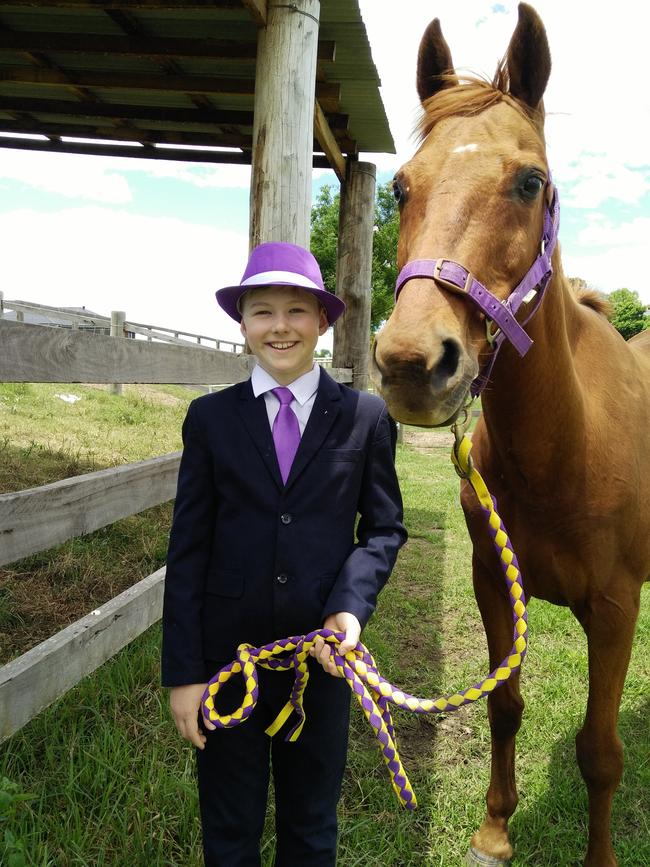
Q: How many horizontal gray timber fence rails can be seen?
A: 3